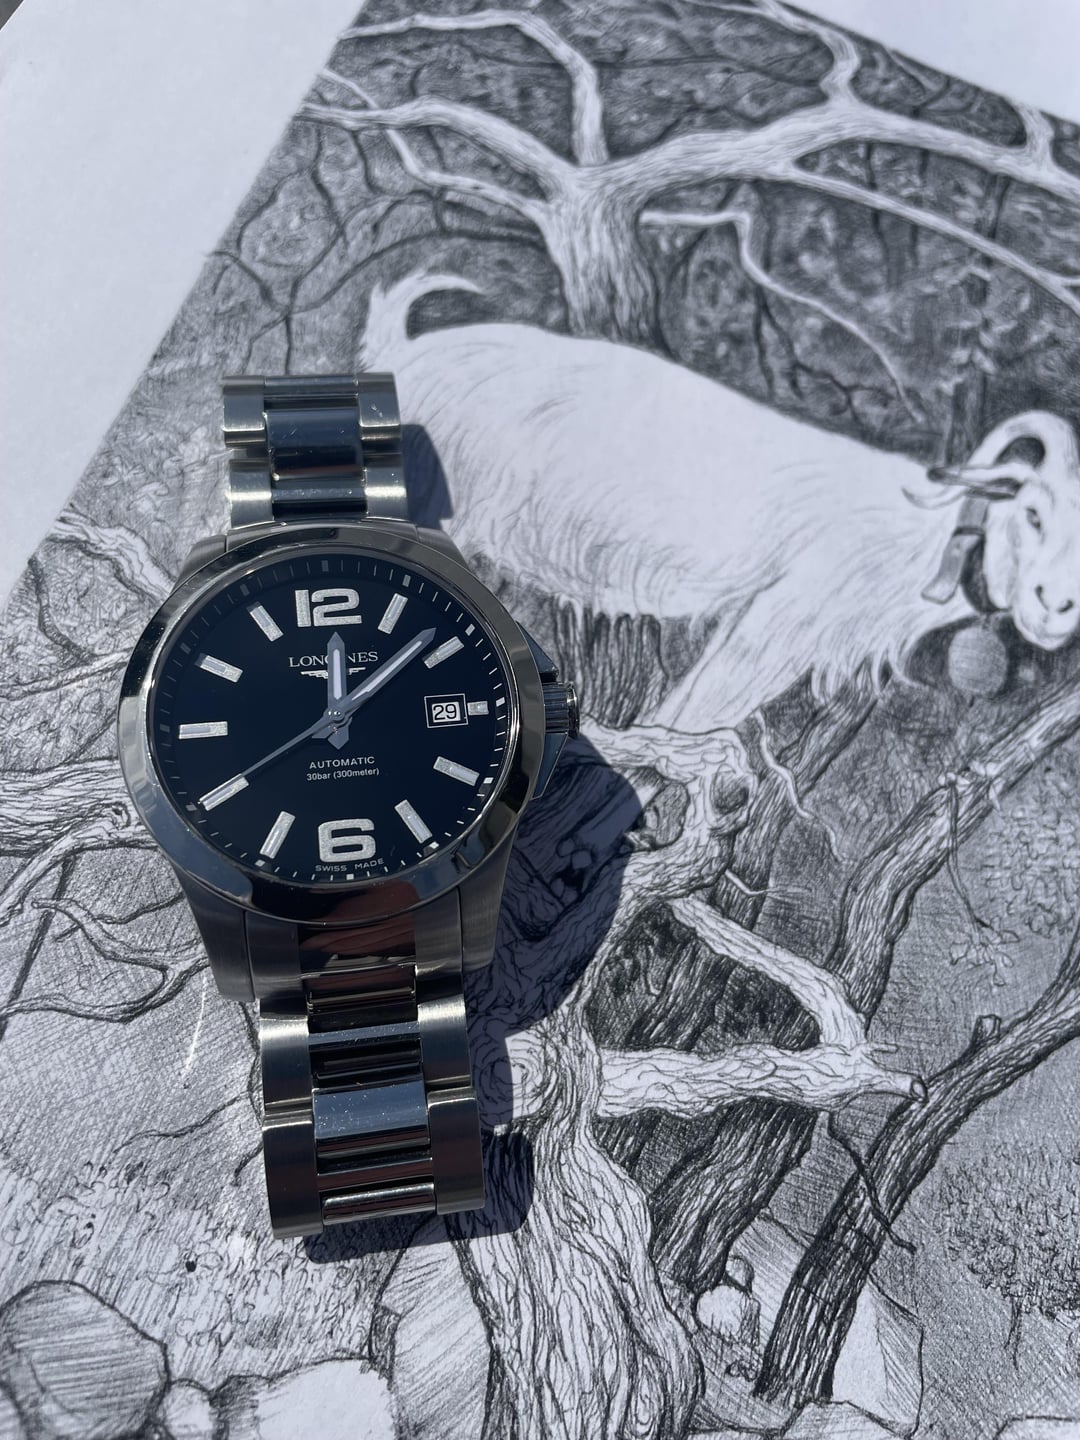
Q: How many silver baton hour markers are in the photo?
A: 10